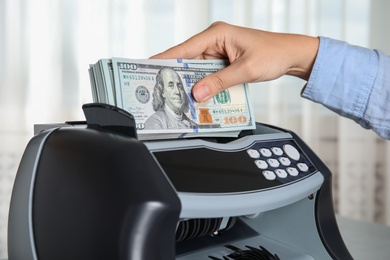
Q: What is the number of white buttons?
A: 11